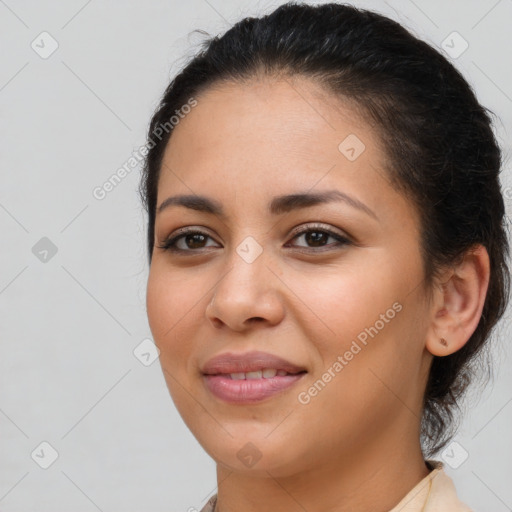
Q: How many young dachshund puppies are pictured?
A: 0